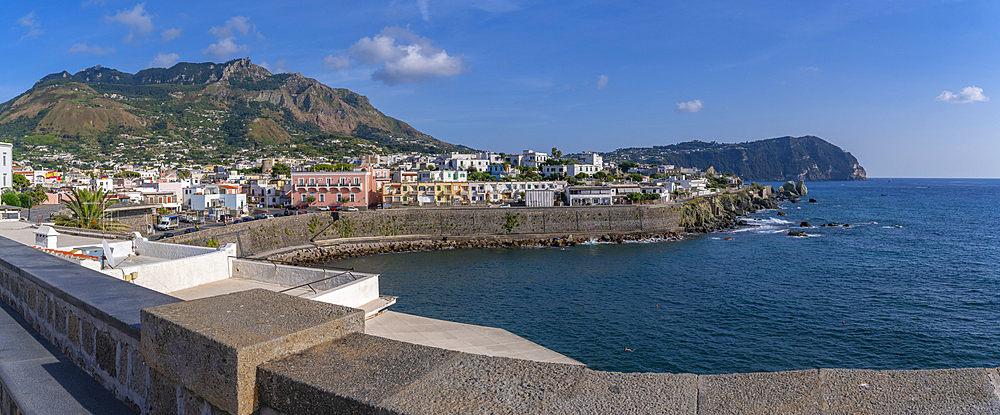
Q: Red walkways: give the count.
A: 0